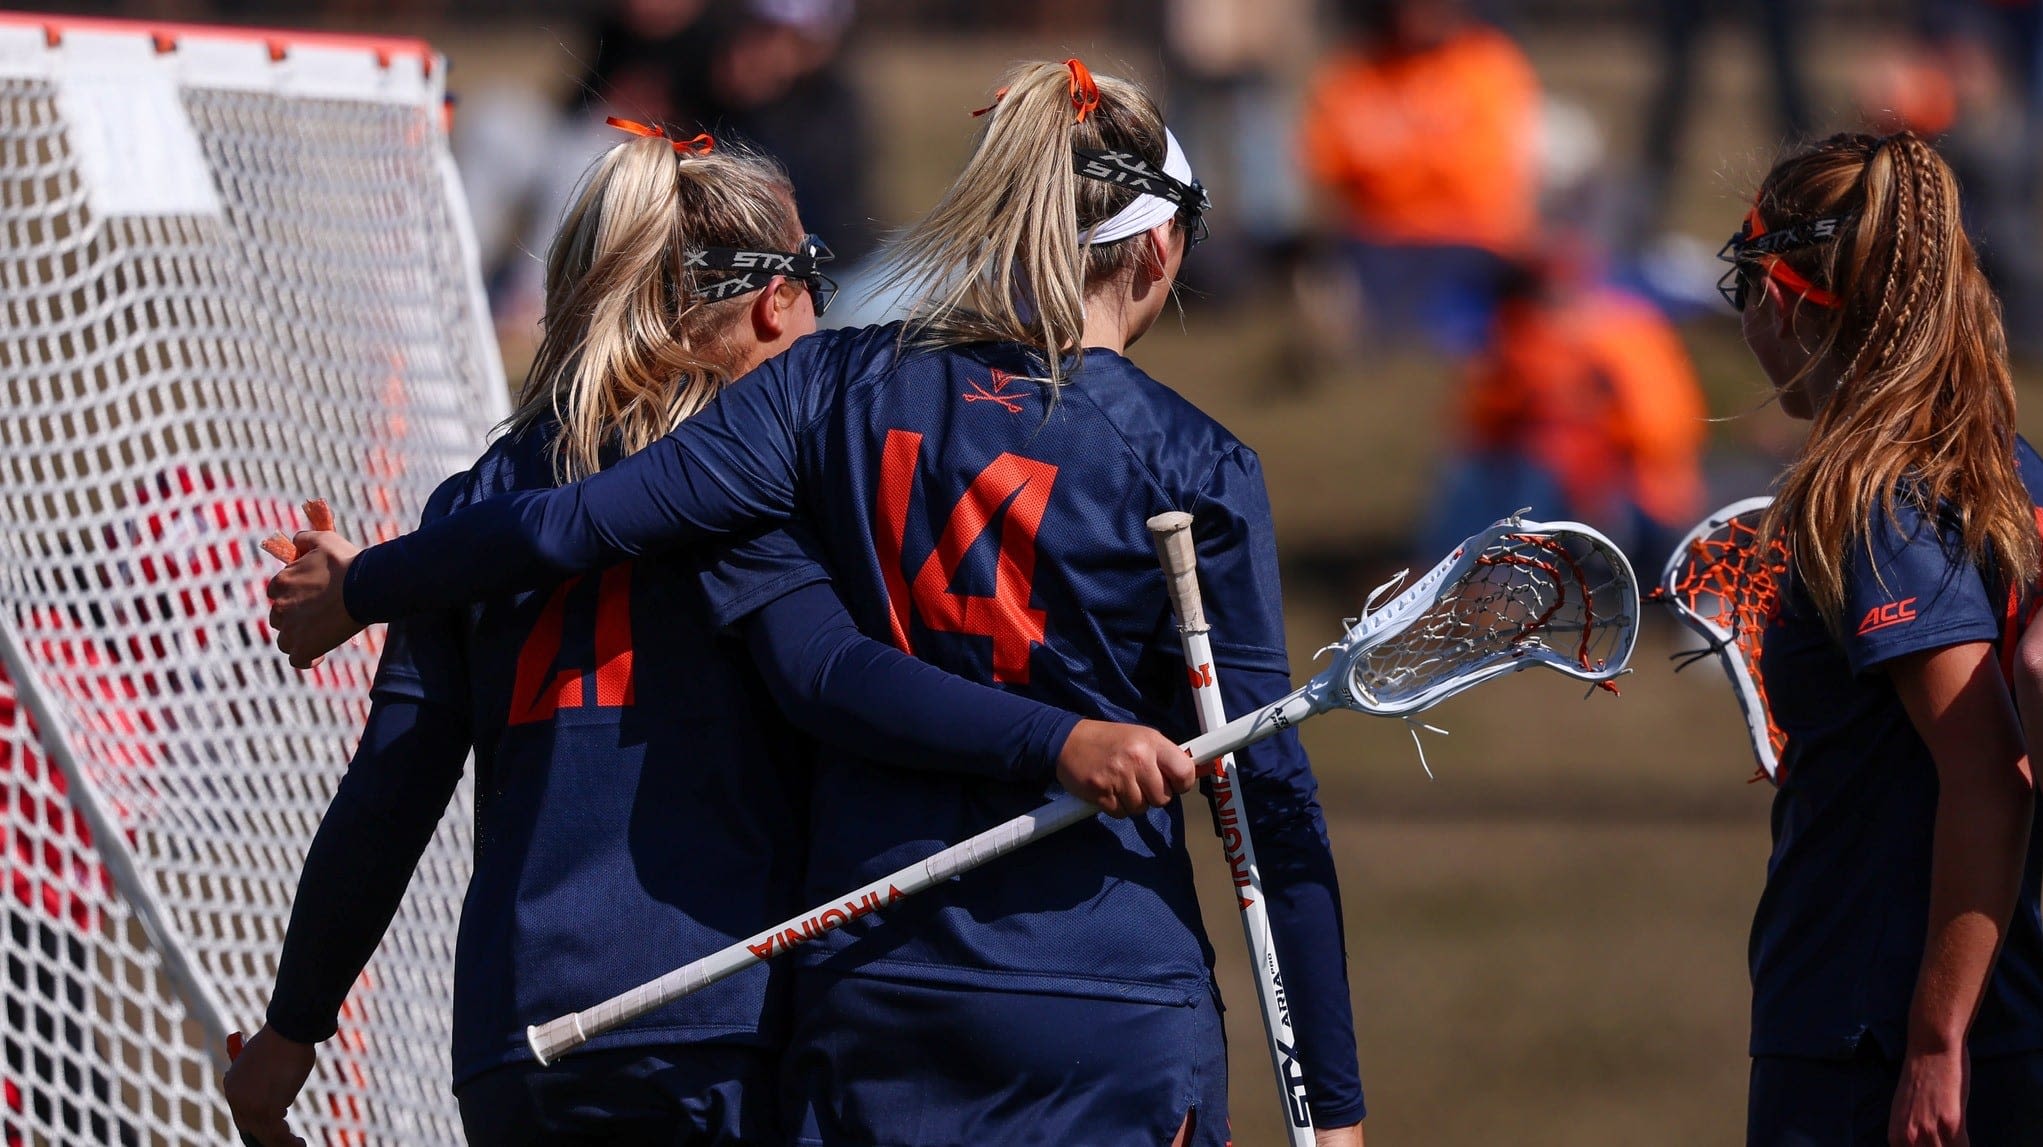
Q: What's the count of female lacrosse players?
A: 3